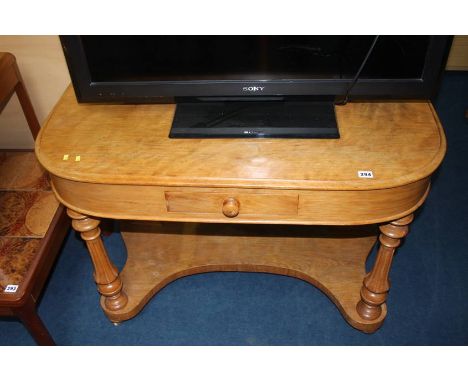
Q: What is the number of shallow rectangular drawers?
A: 1